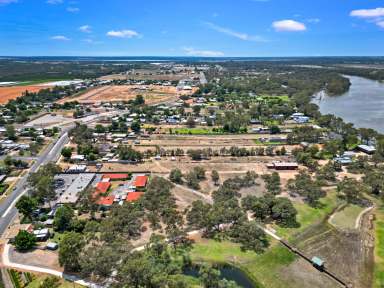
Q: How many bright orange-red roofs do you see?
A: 5